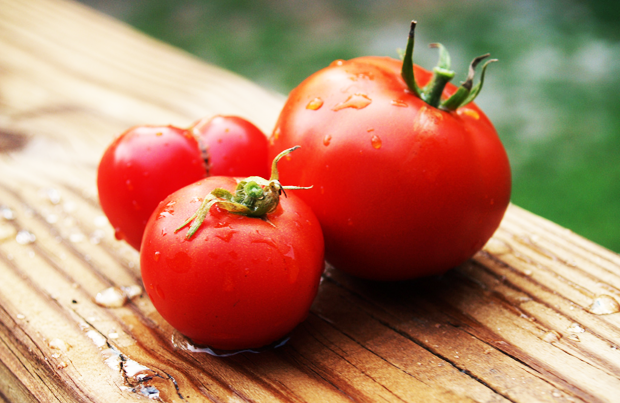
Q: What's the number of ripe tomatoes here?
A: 3